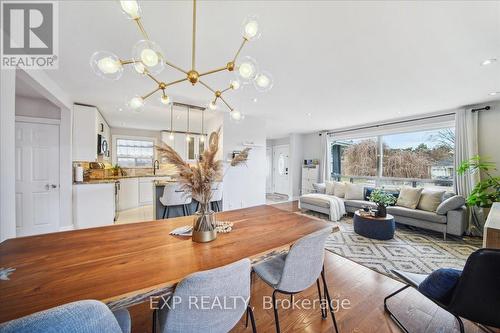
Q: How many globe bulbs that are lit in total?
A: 12